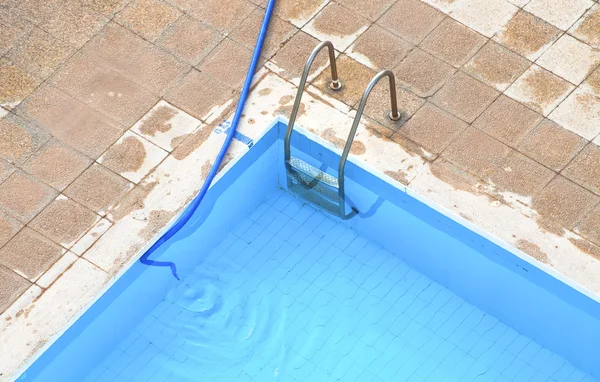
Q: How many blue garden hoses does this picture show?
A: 1